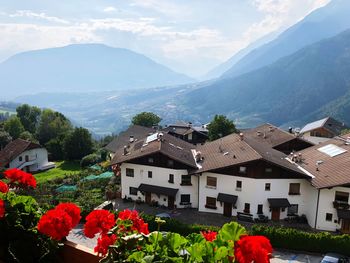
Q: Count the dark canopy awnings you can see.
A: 4